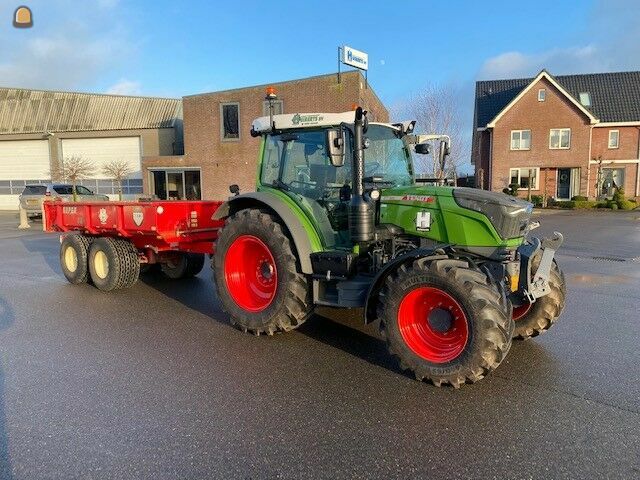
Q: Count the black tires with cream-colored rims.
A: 2